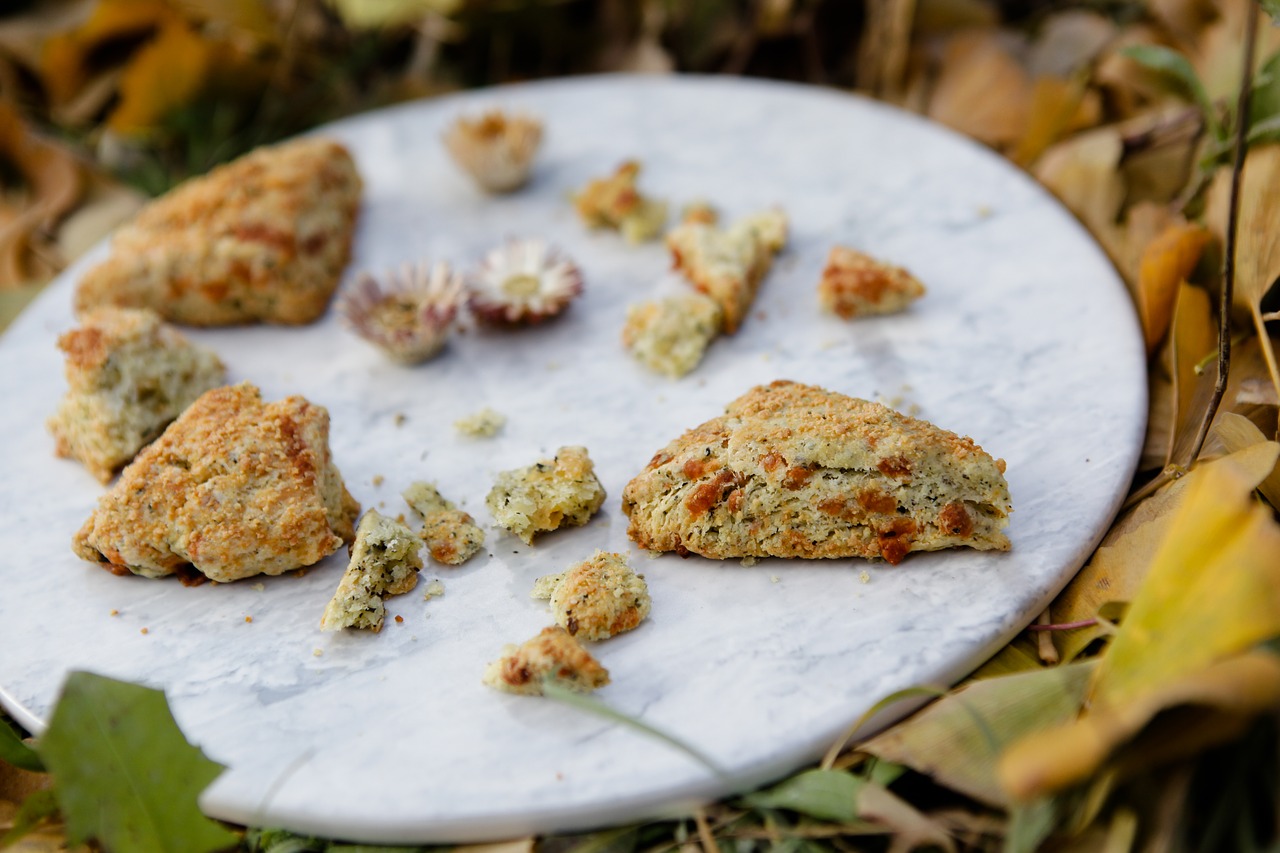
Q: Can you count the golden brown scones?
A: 3